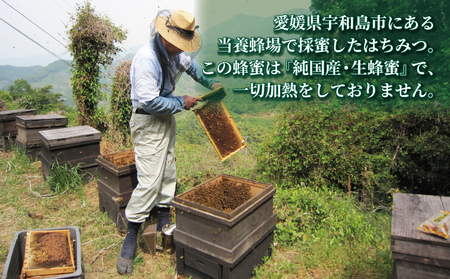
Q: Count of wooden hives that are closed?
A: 4